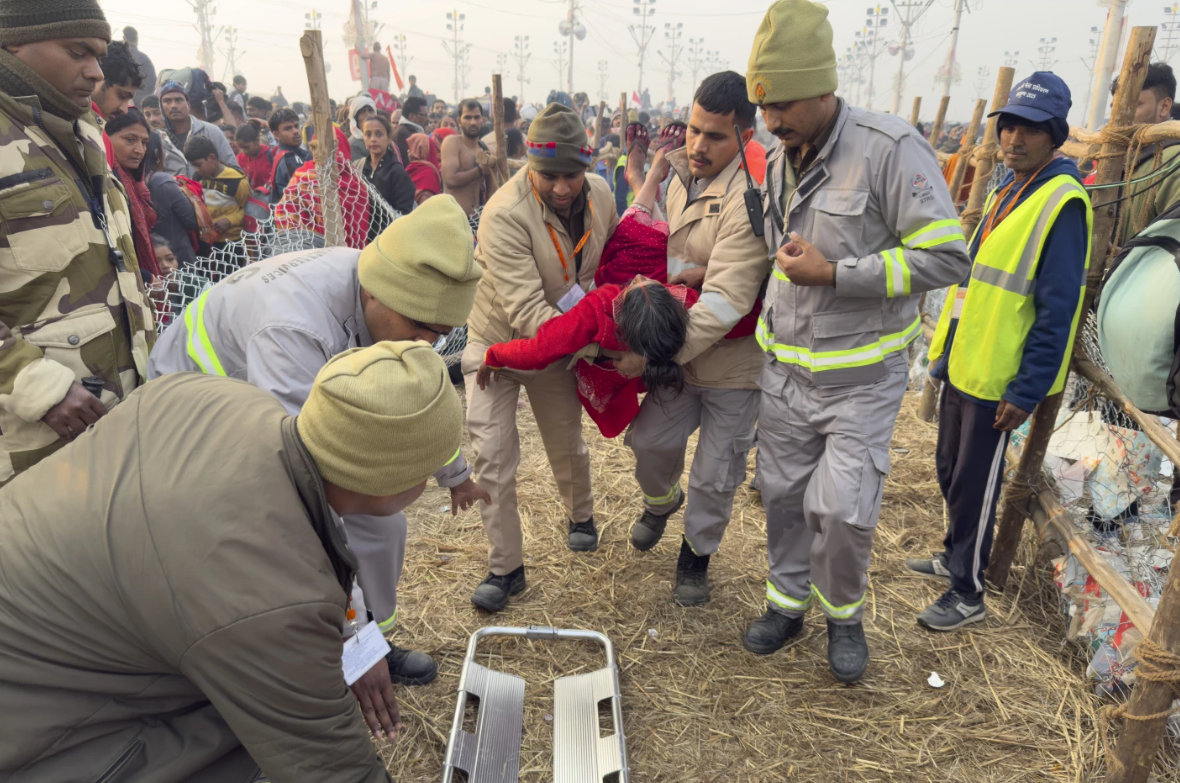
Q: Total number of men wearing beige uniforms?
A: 2